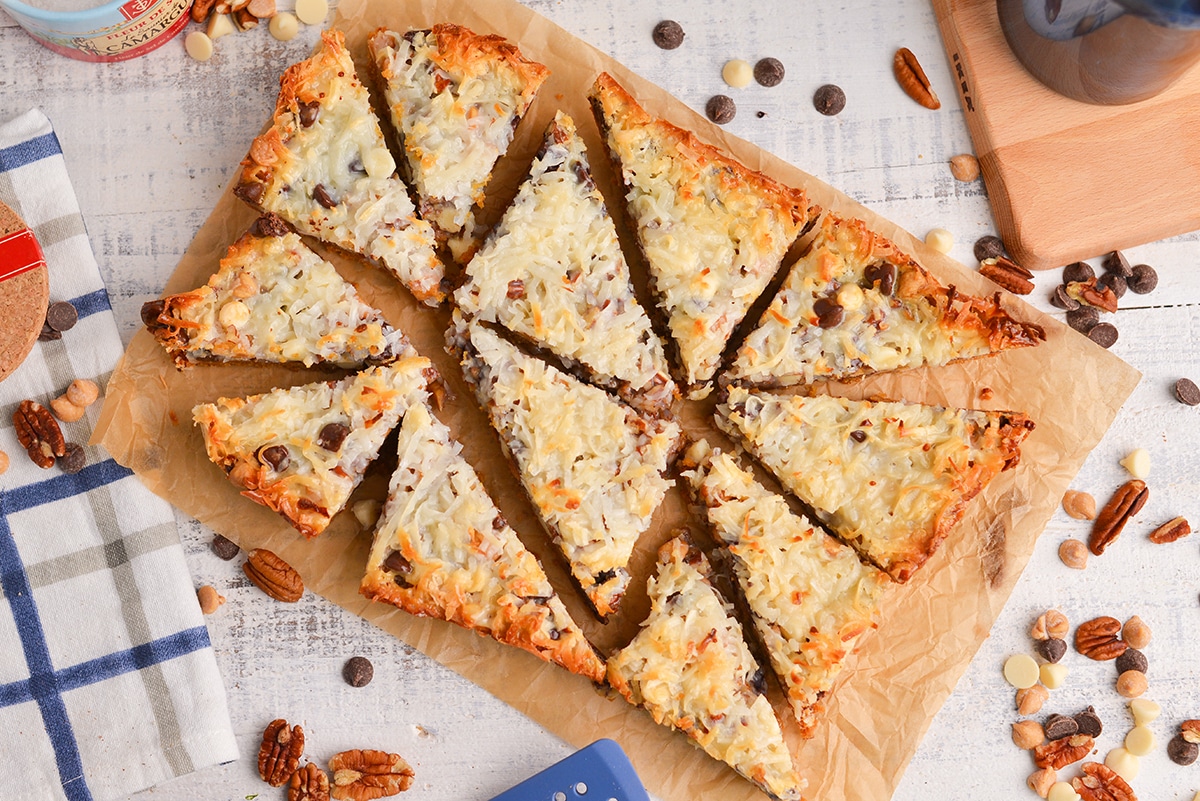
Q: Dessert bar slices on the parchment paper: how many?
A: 12